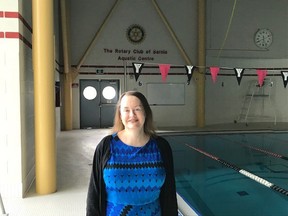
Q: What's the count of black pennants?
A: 4